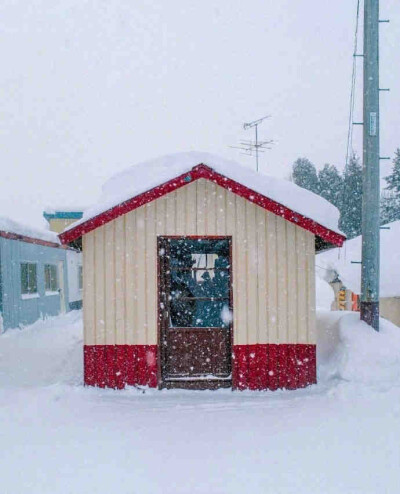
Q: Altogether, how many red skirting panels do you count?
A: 2